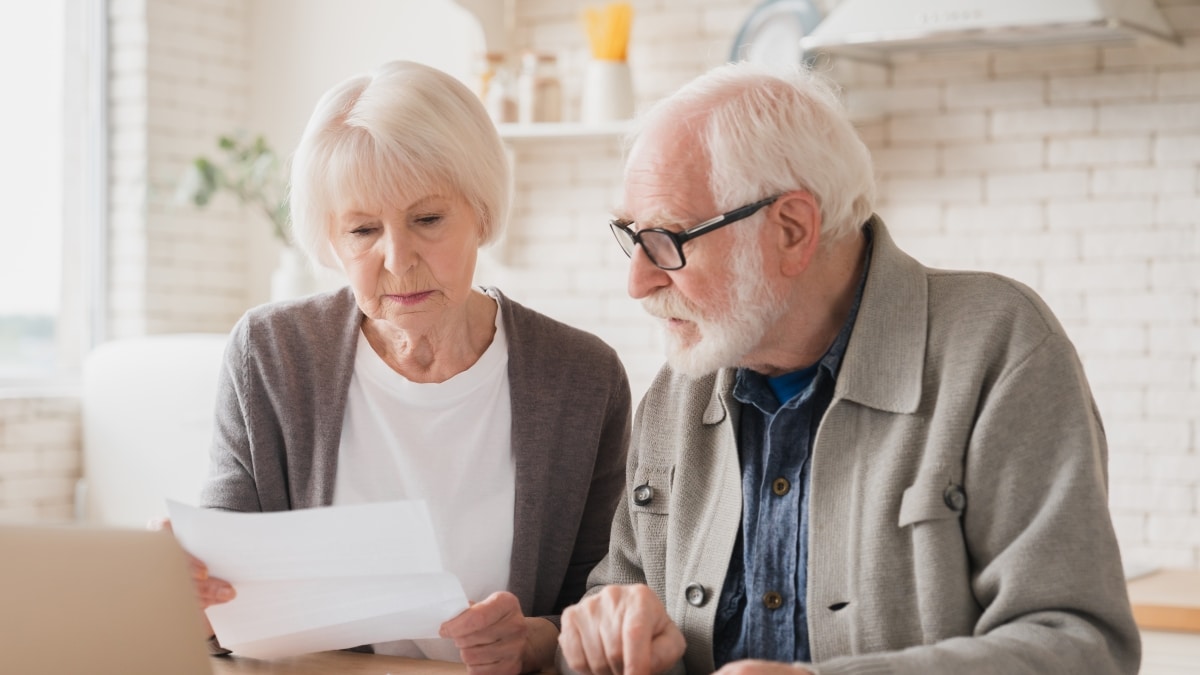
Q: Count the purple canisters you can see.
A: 0